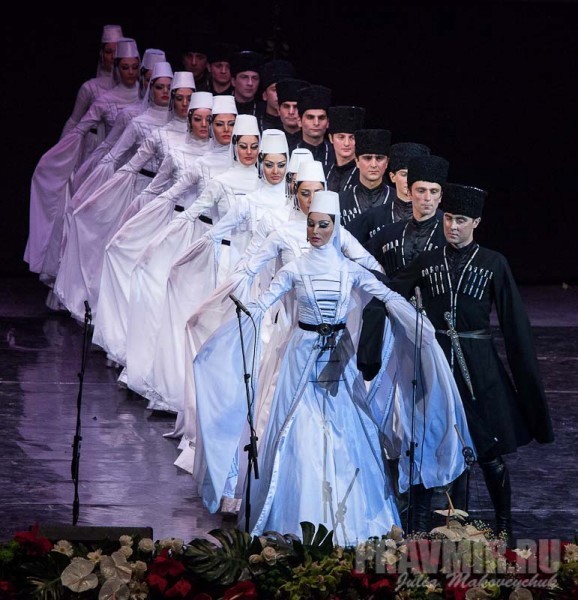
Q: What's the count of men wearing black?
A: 11